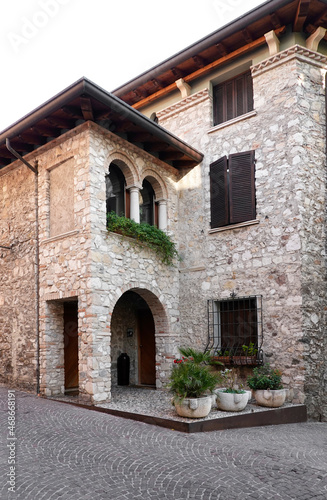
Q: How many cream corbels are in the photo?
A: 3